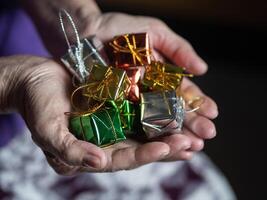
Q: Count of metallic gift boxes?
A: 8